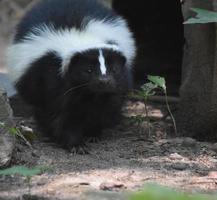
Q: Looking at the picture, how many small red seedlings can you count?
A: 0